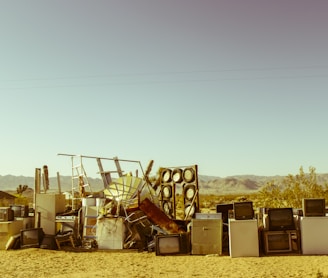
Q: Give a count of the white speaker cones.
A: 7